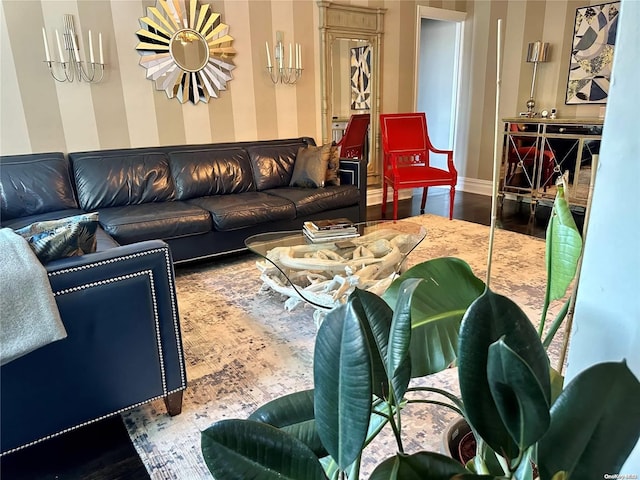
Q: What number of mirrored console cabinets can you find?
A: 1